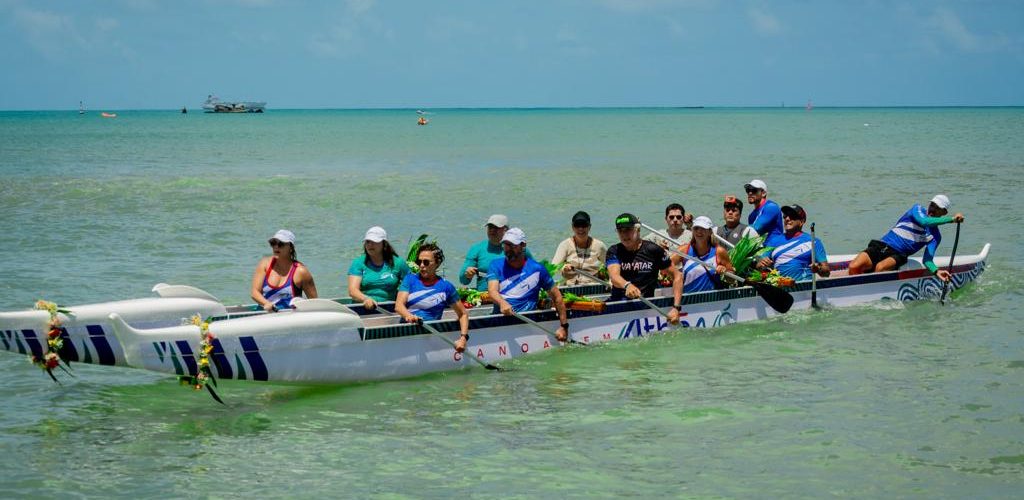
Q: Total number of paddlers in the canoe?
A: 13